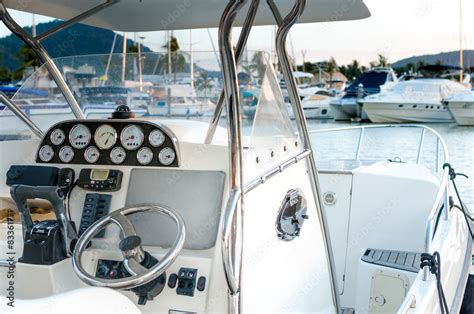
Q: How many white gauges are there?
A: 10